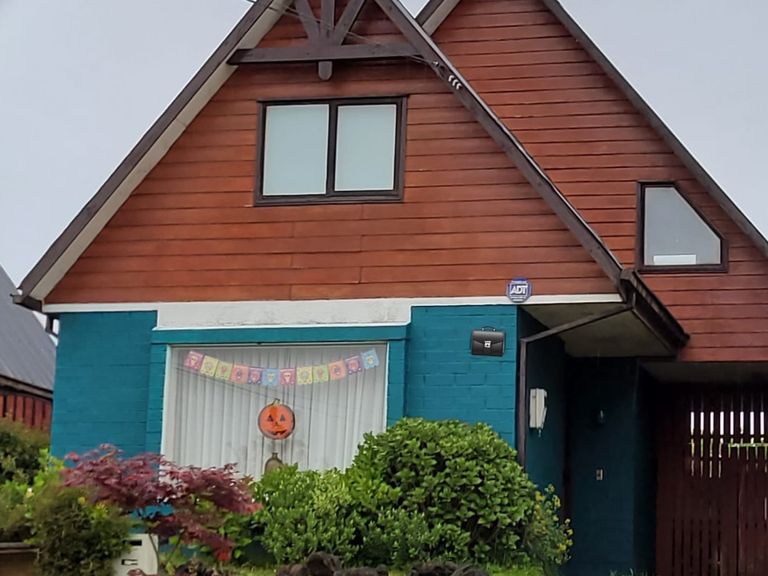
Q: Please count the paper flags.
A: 12